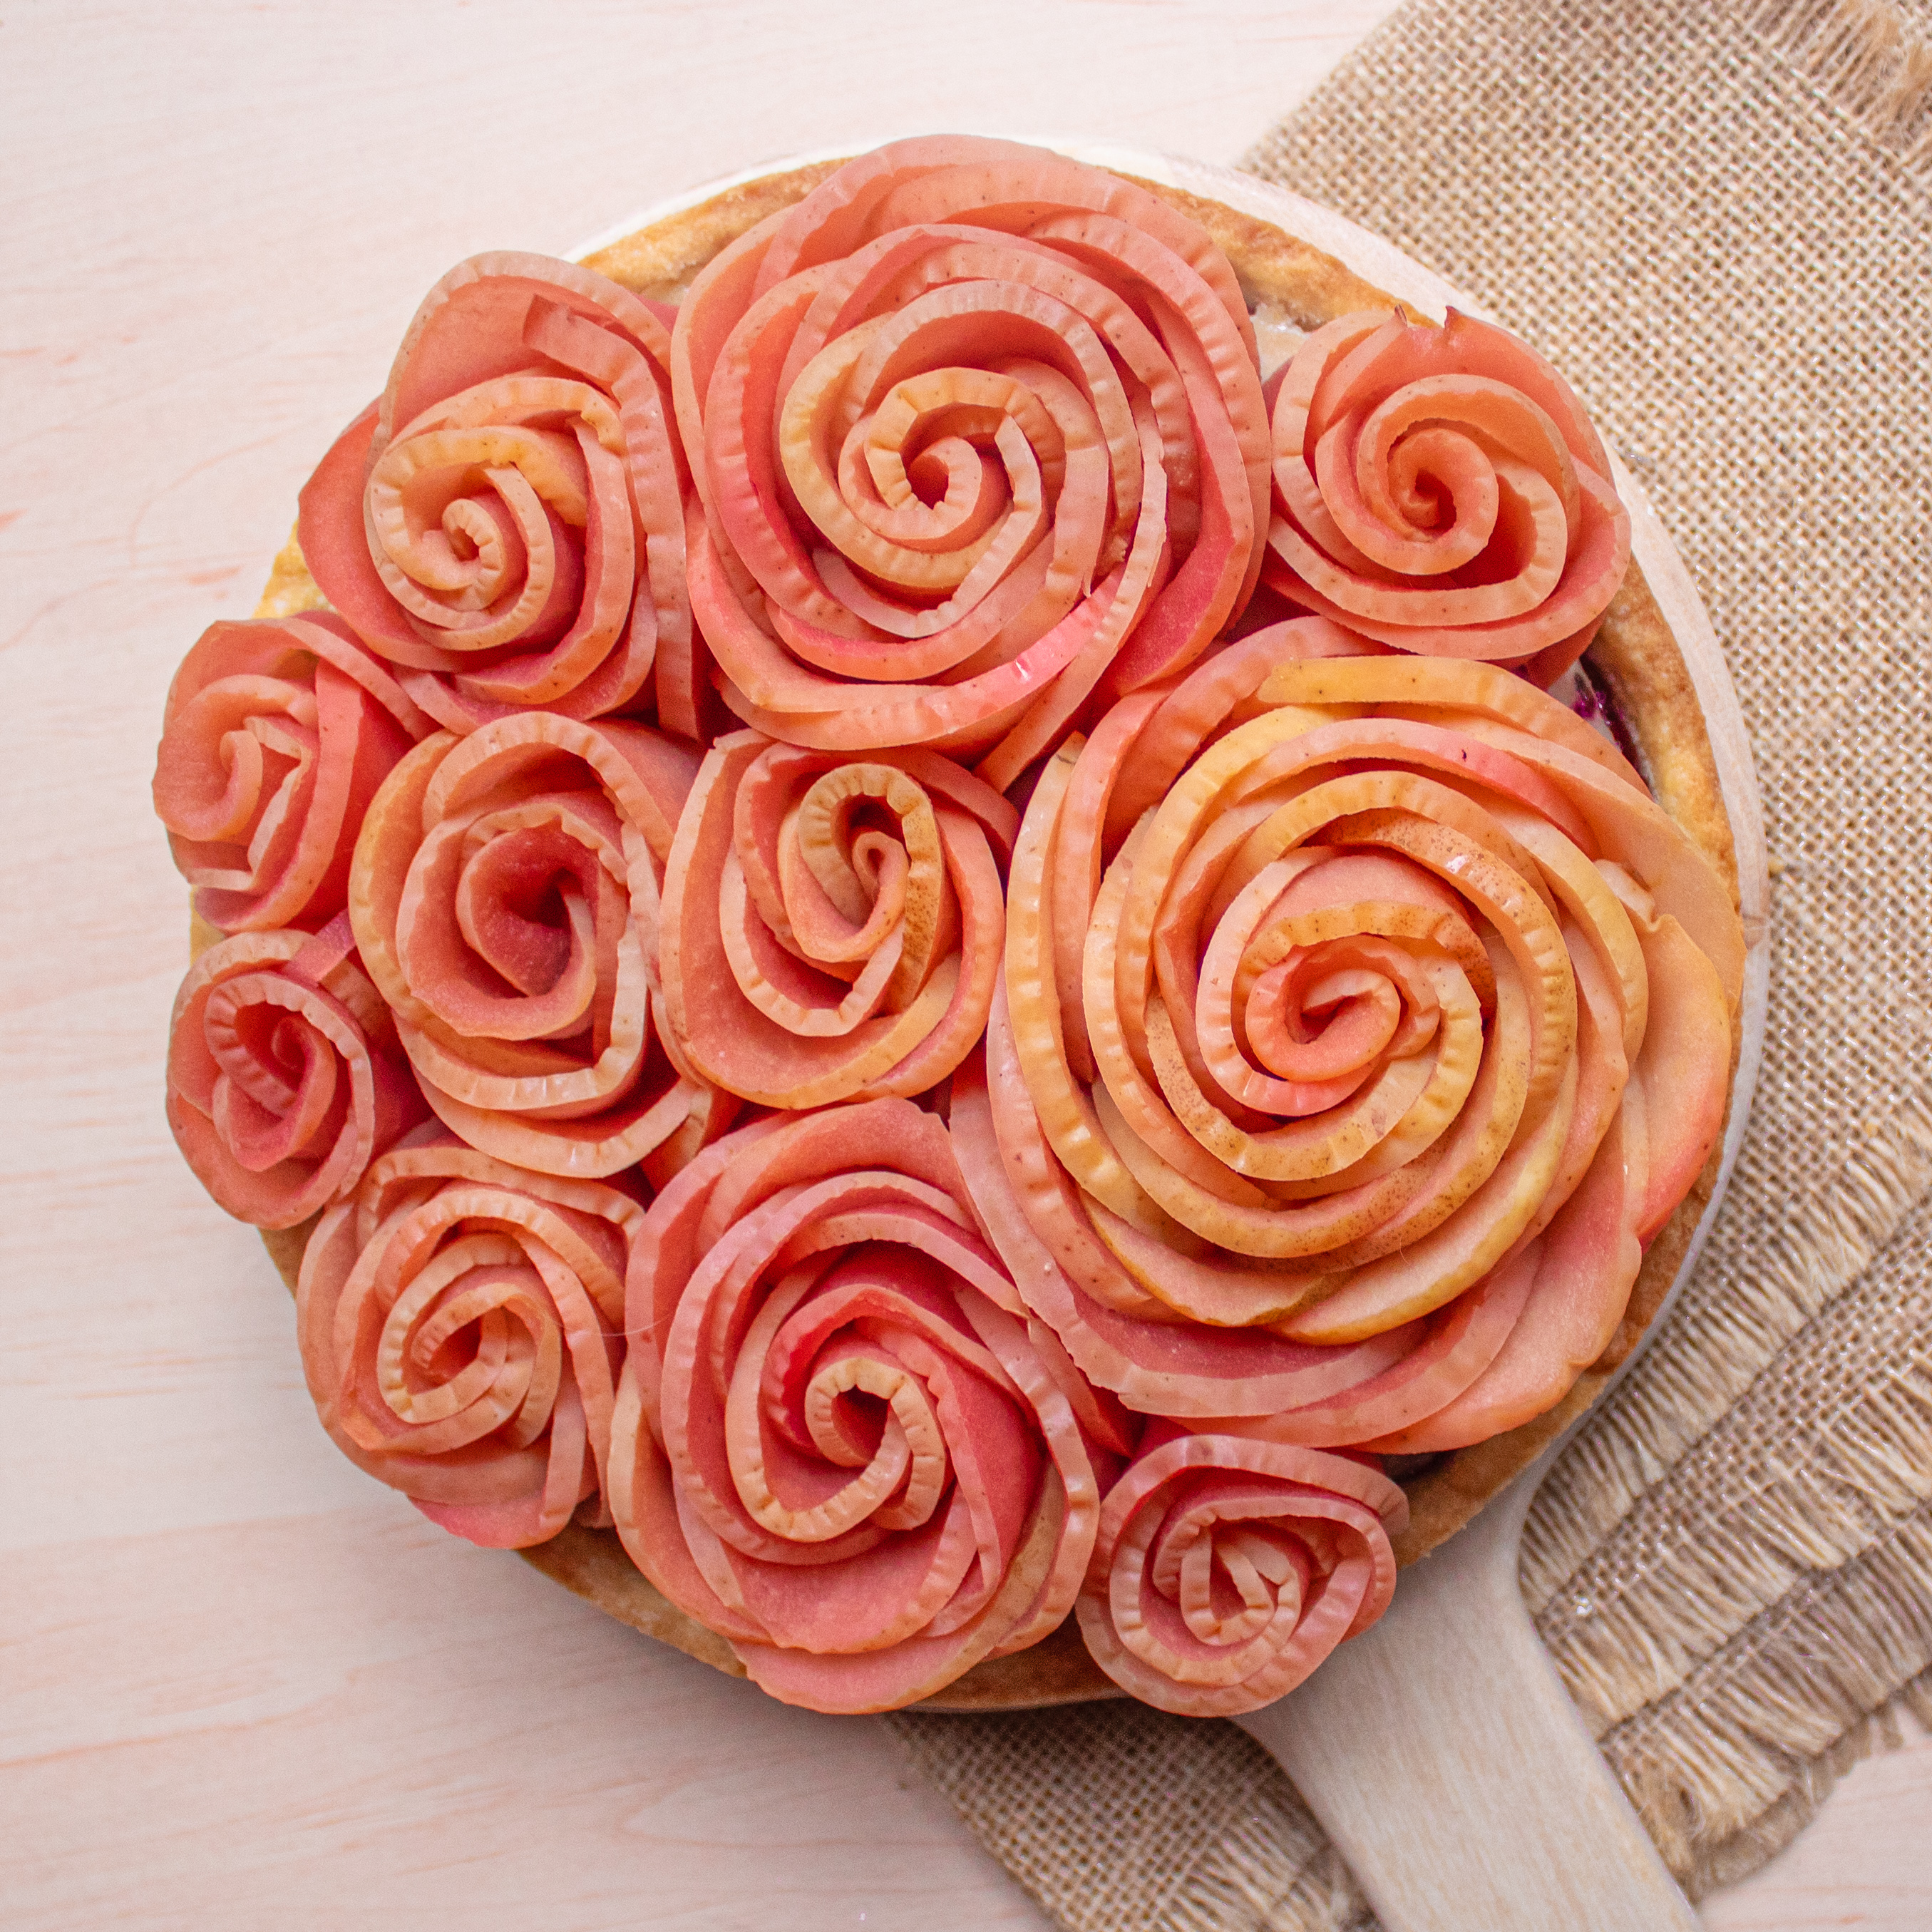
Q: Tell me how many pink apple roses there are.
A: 11